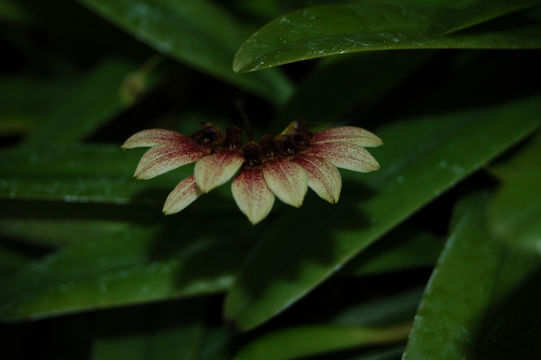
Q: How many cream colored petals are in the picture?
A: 9